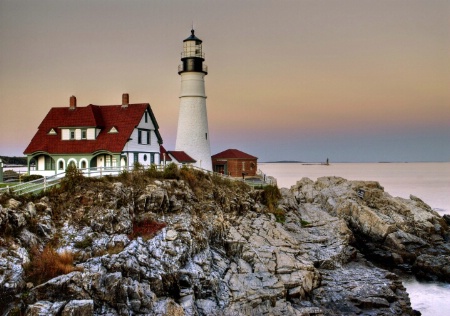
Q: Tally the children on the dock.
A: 0